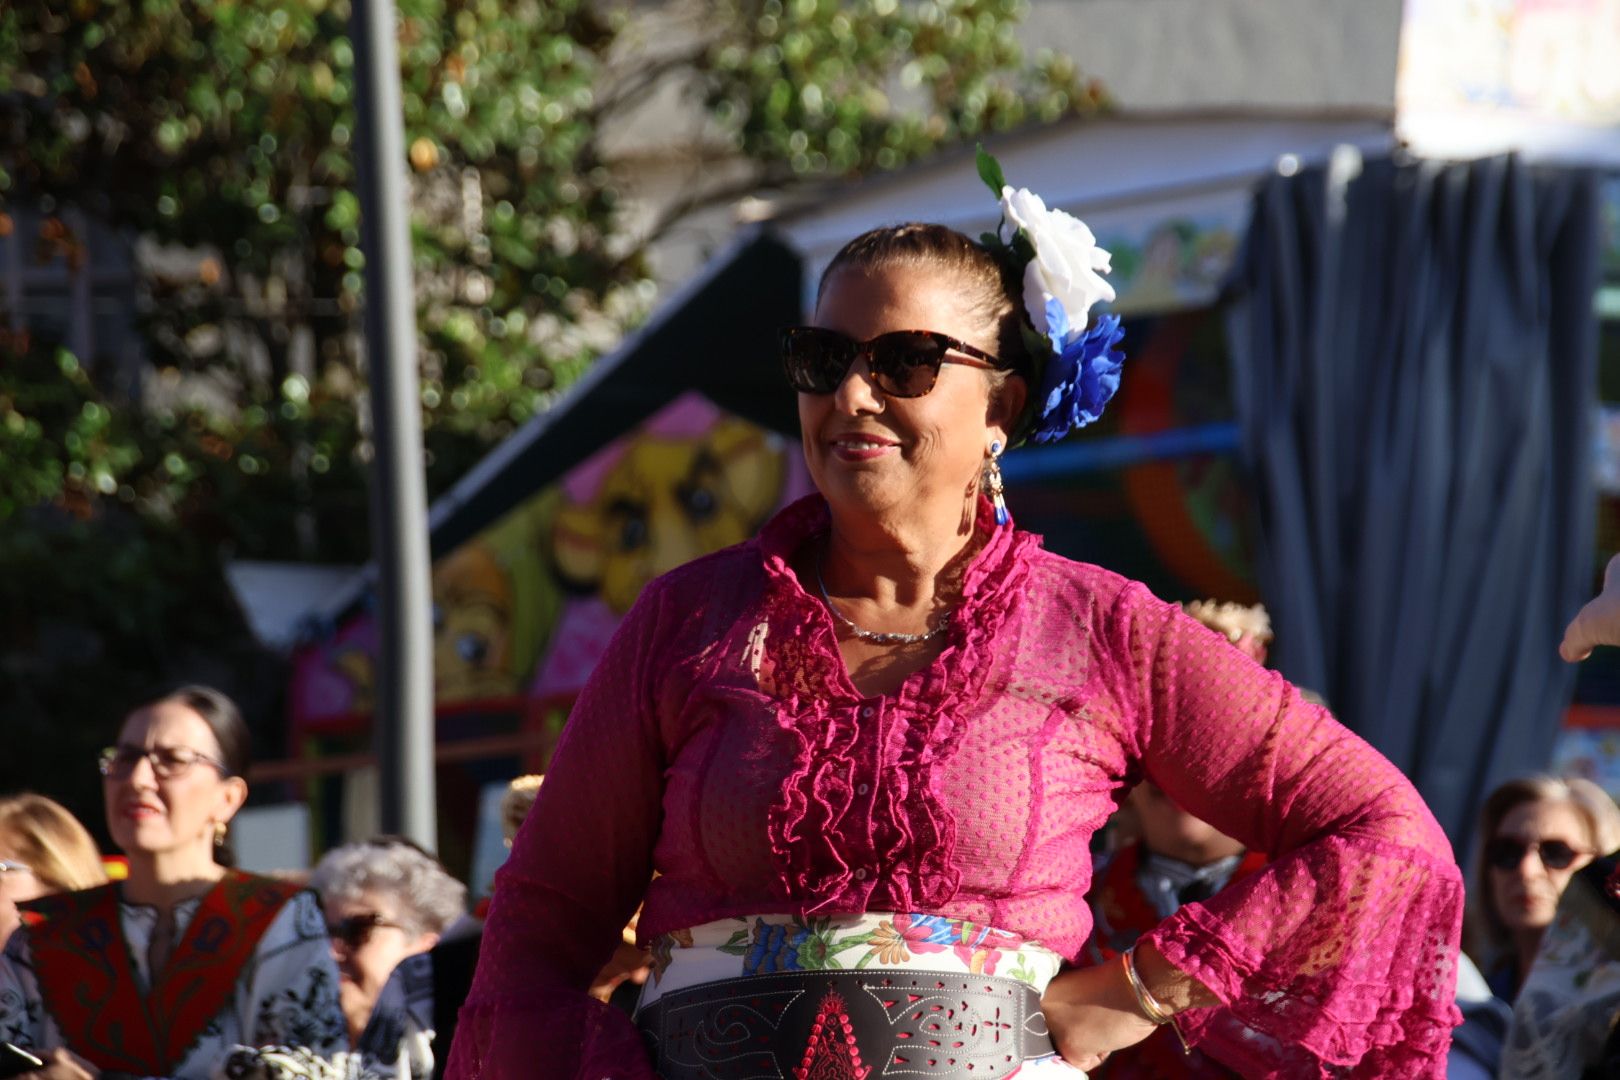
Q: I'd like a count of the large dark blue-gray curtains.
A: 1